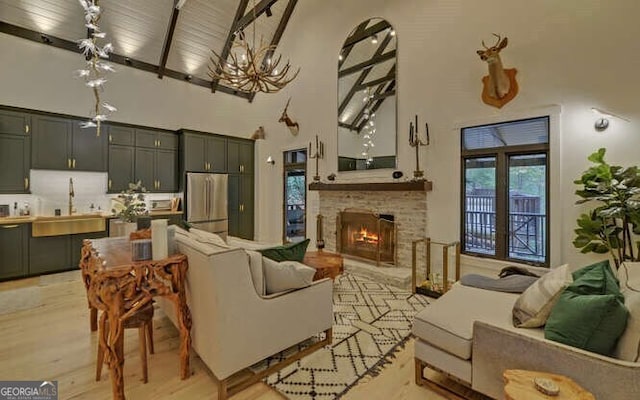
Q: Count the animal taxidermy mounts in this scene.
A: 2